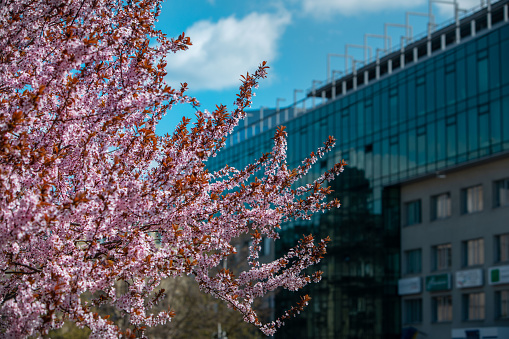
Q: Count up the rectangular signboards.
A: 4